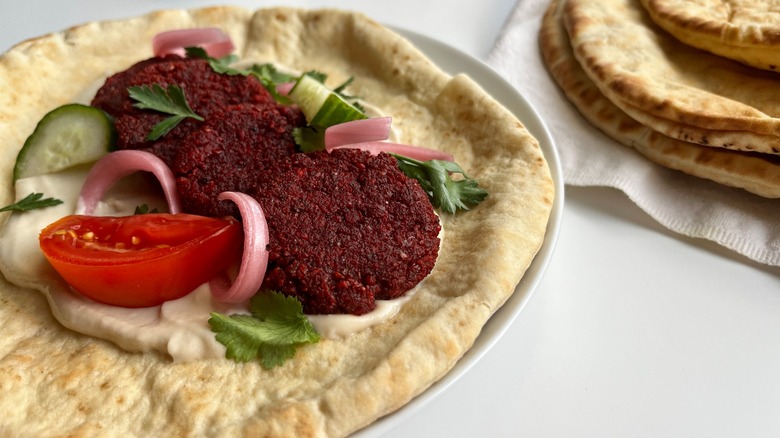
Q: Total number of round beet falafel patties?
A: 3